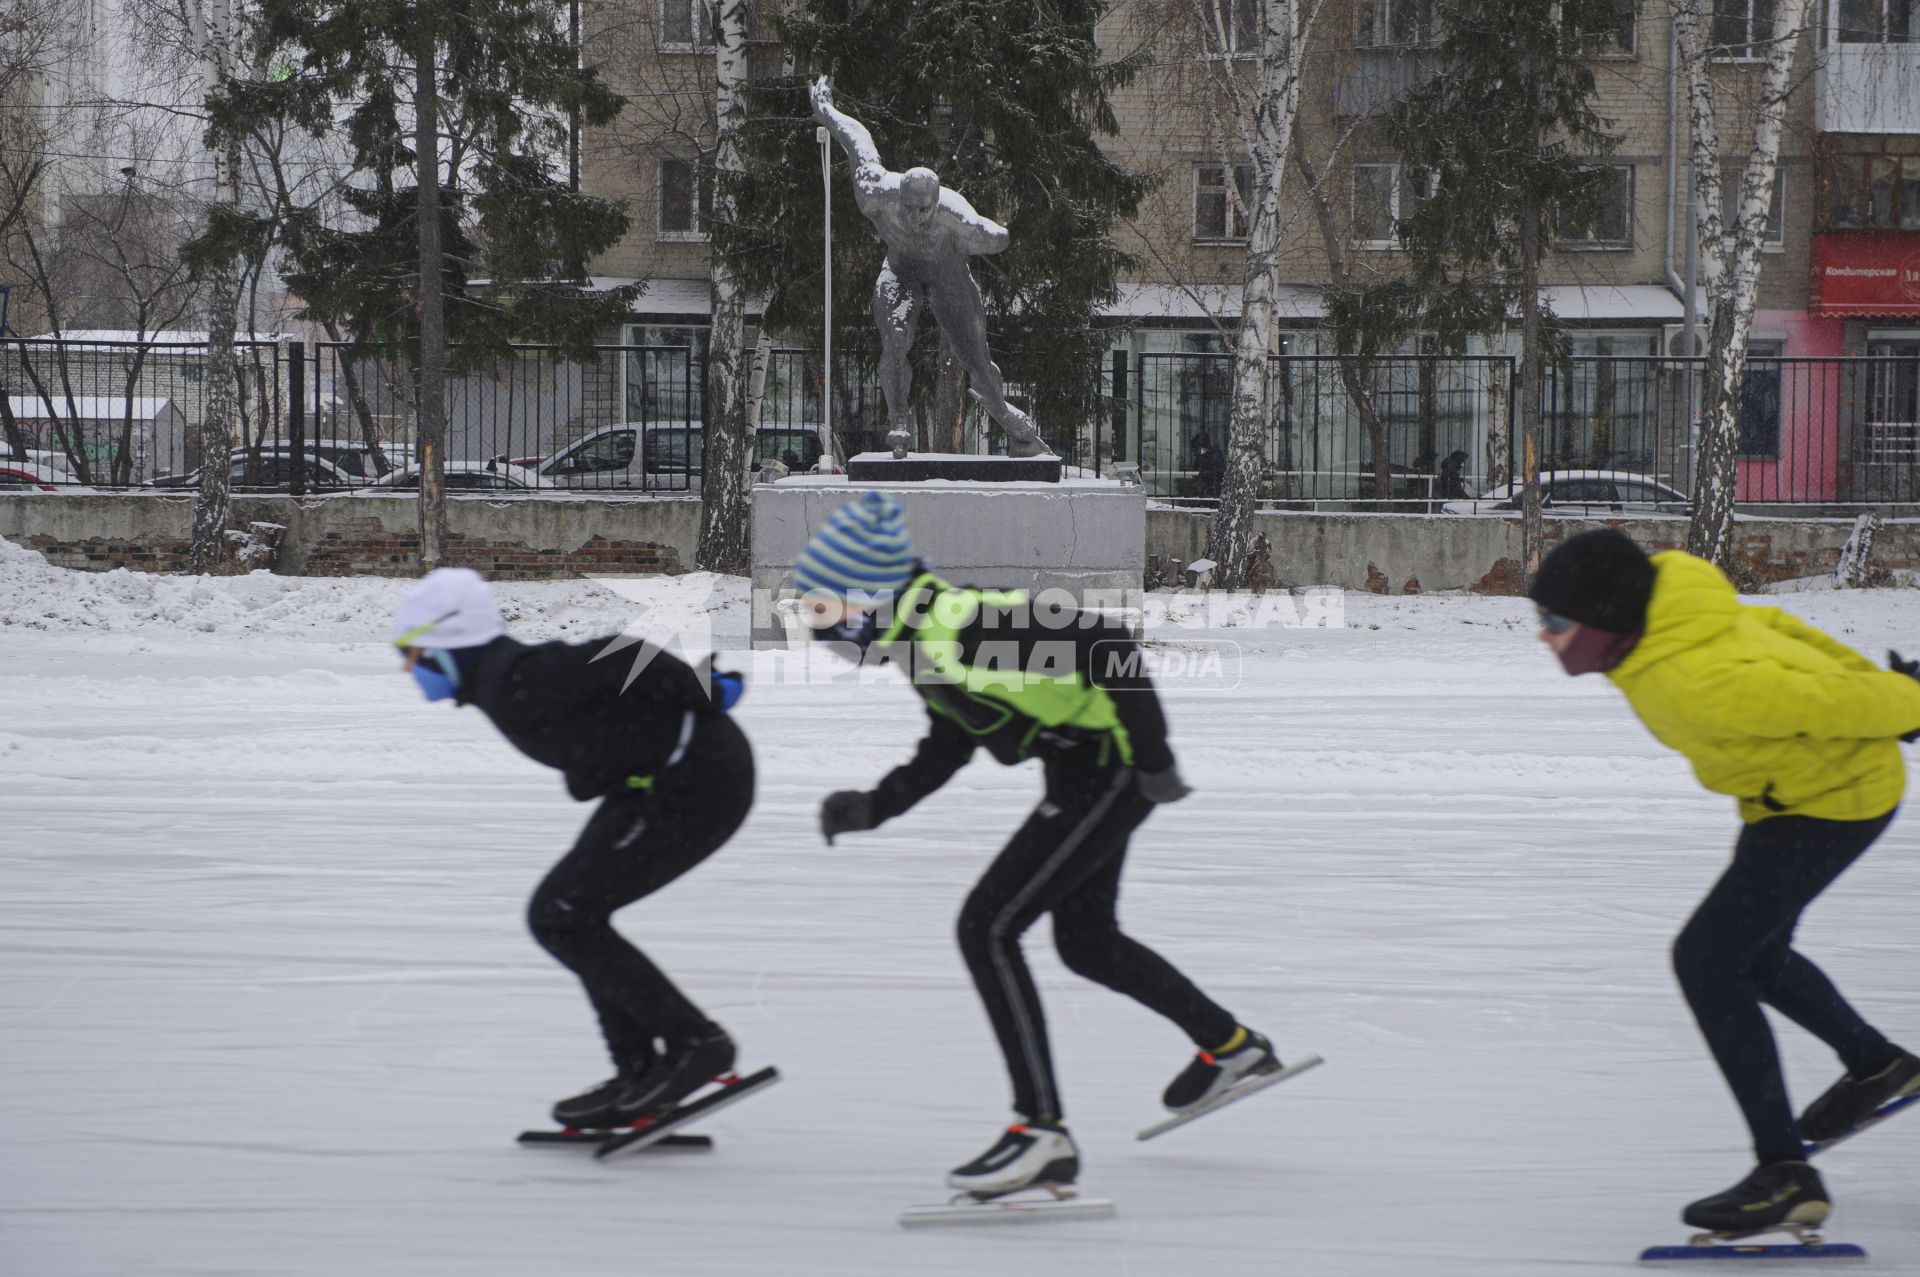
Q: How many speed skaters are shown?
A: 3